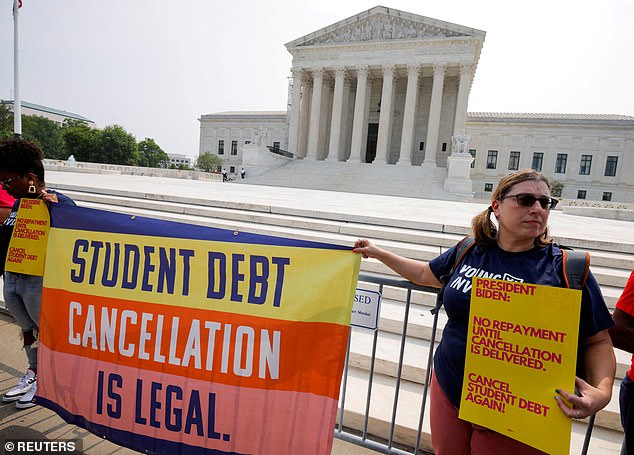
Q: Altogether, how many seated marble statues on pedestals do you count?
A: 2